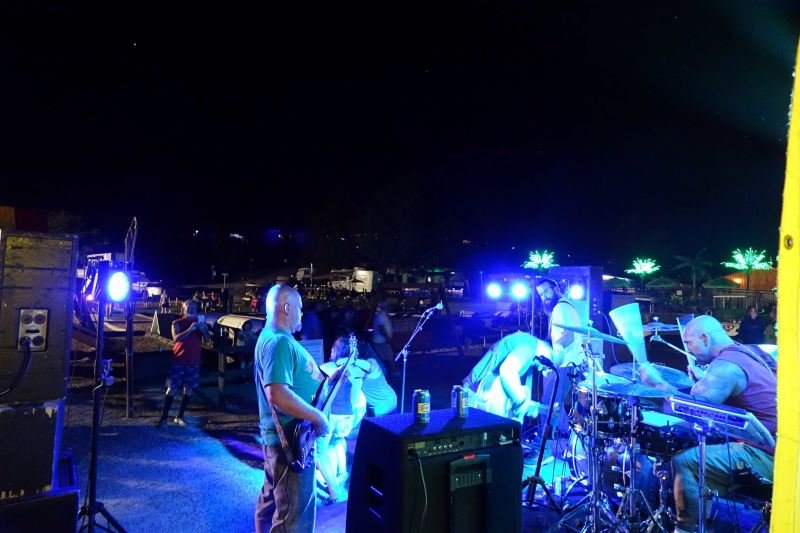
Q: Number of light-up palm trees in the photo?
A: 3